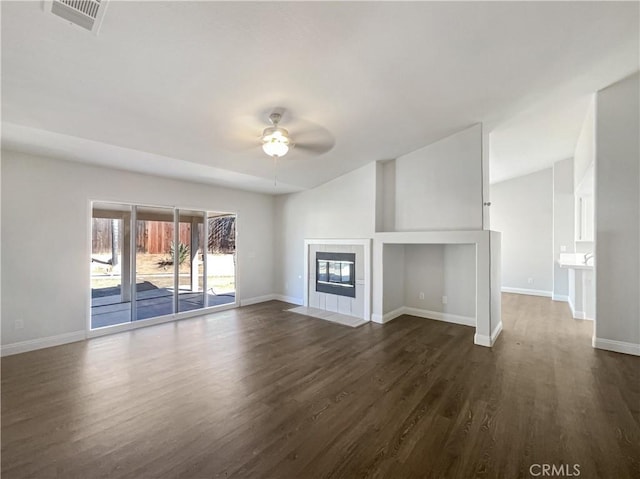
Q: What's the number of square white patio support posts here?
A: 2